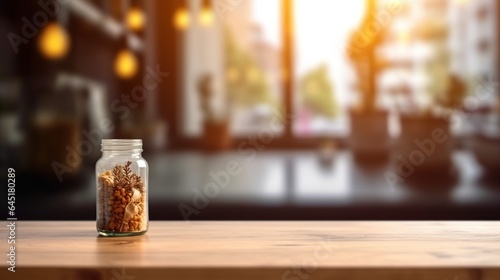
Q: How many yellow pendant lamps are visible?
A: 5